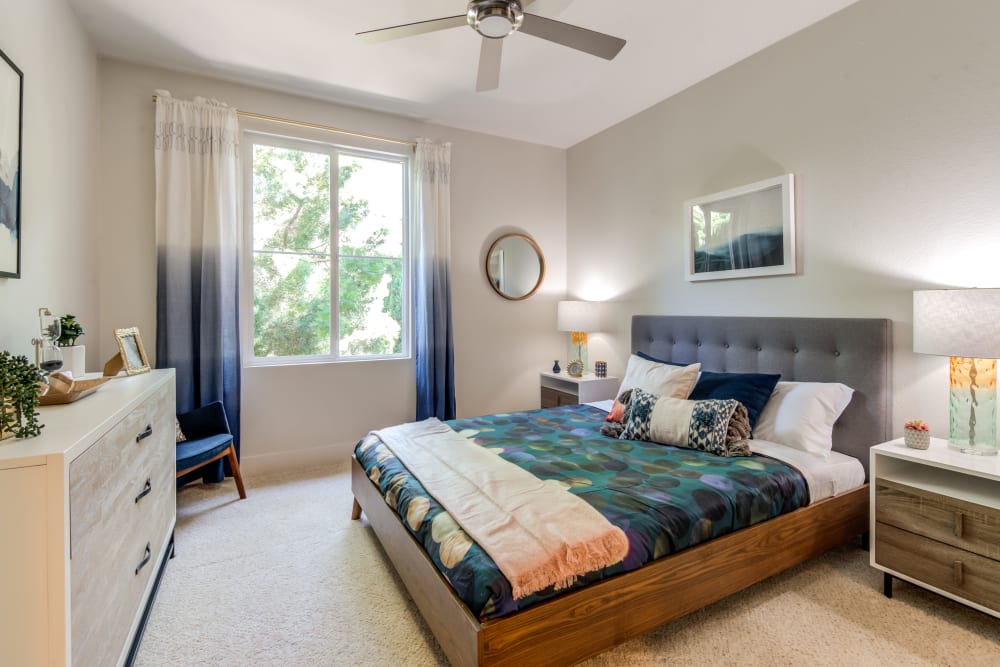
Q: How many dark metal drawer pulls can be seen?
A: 3